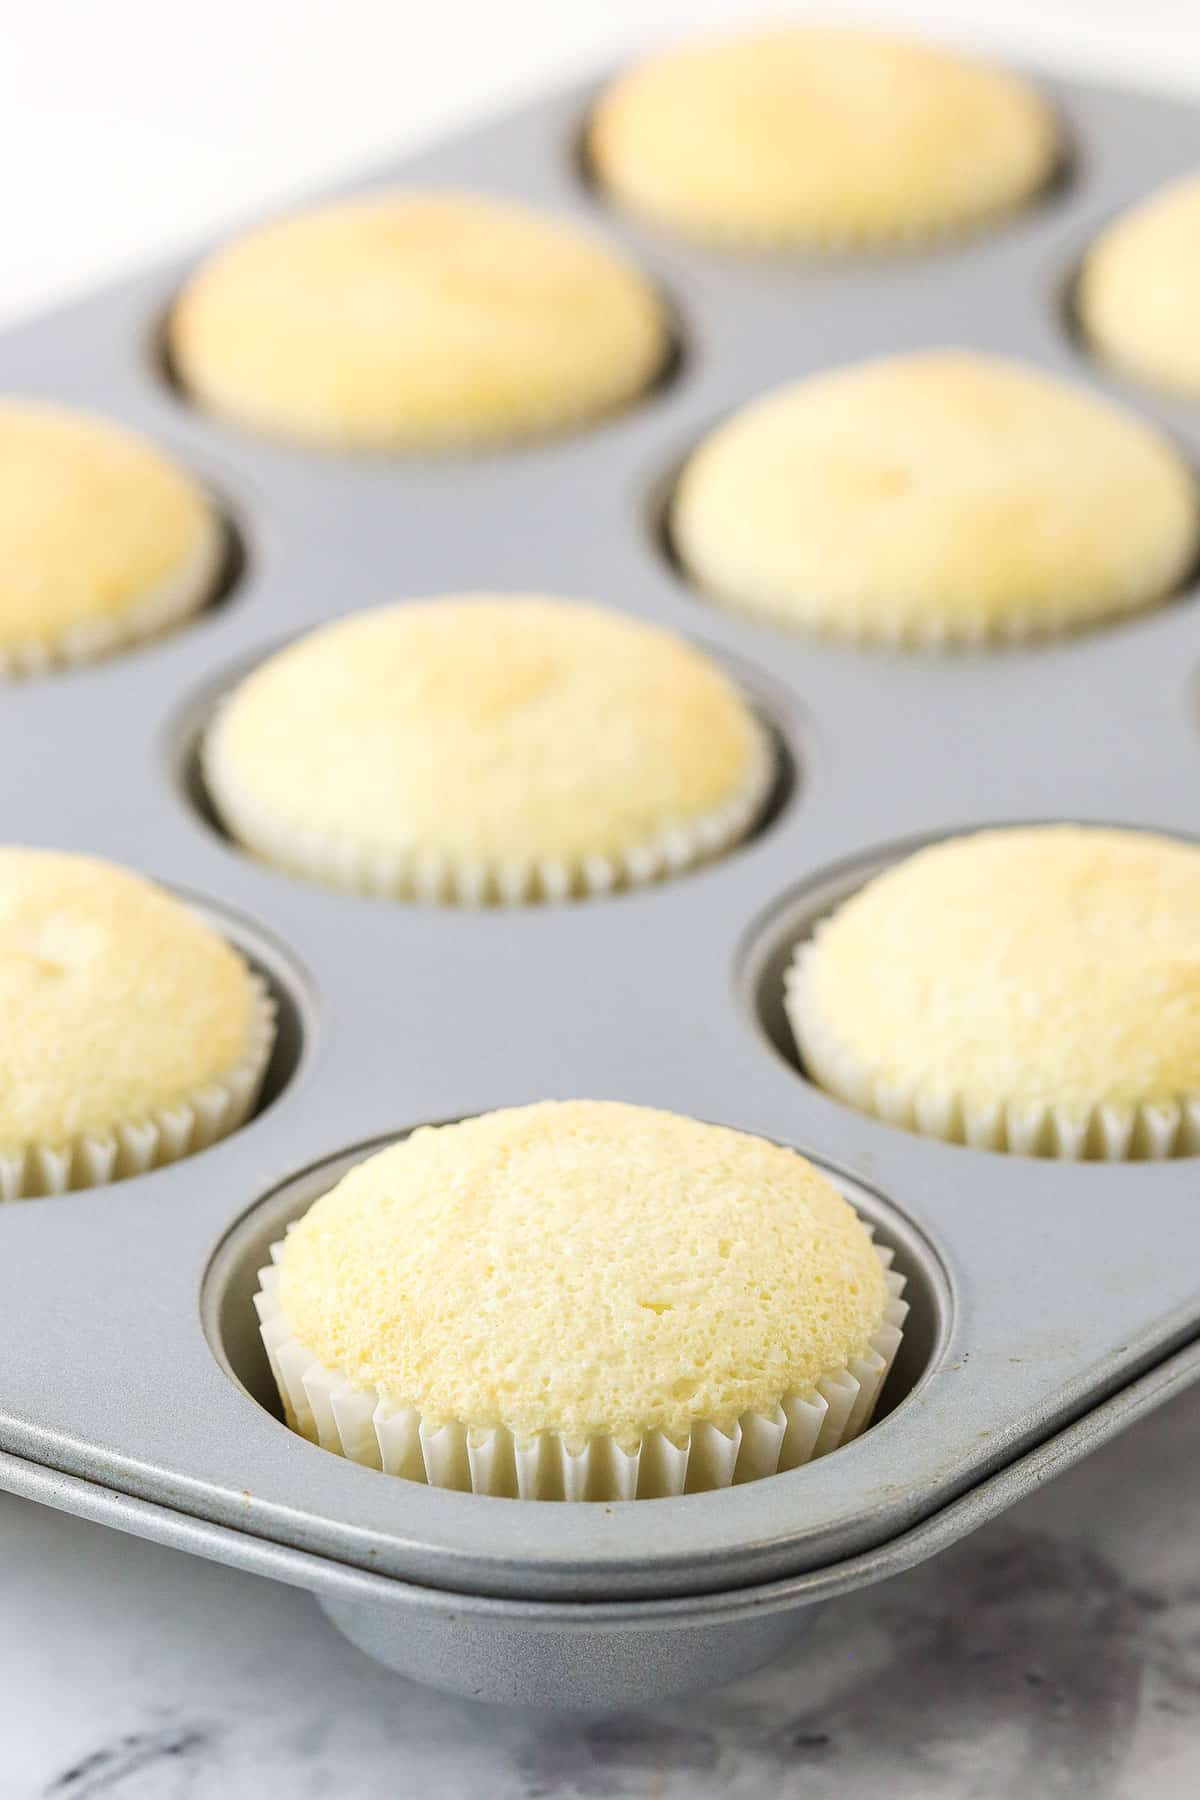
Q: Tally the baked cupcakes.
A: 9